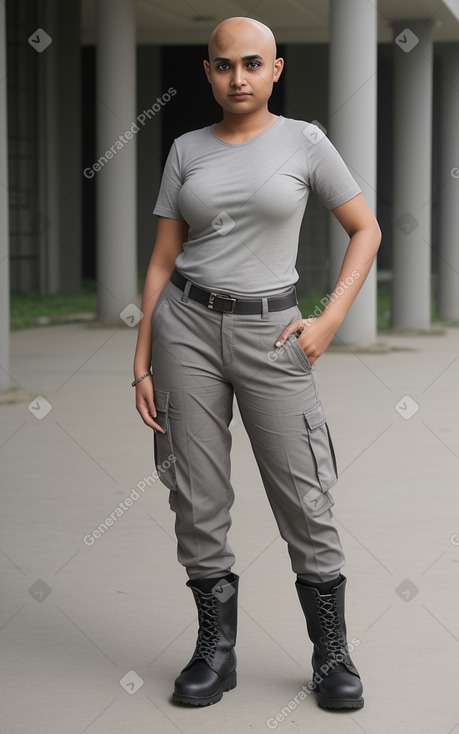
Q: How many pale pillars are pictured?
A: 5